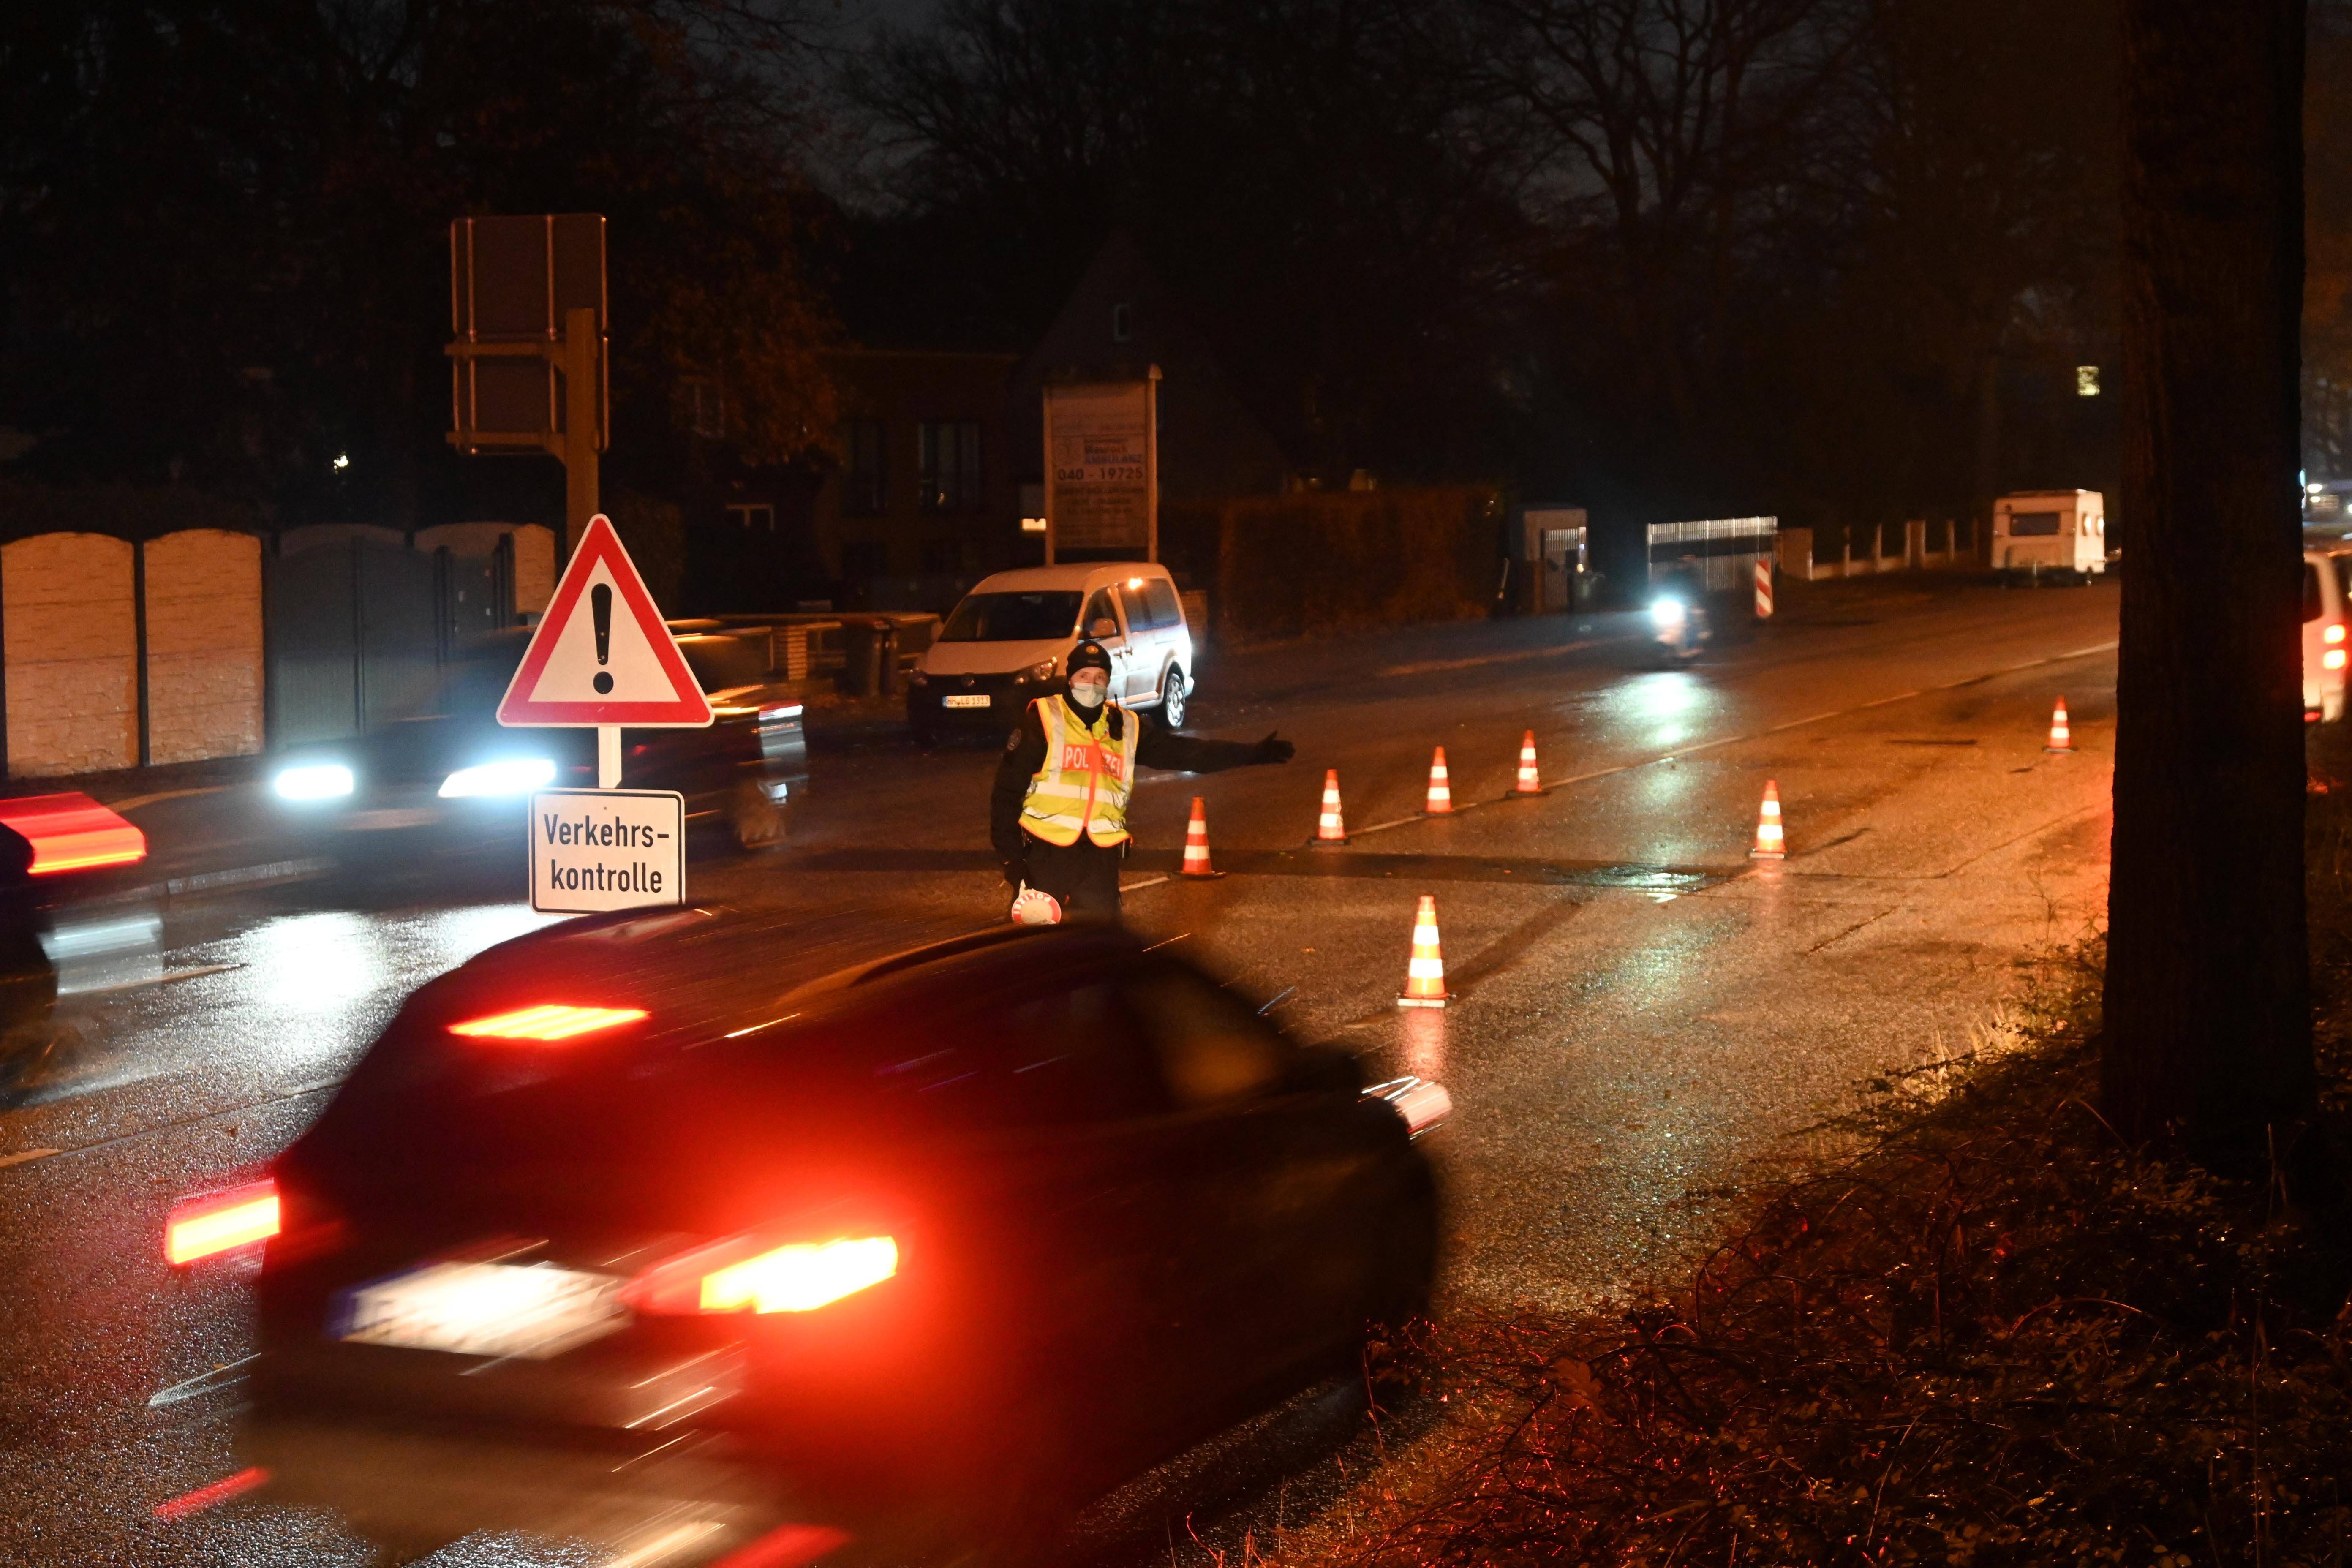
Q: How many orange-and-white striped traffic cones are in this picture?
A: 7